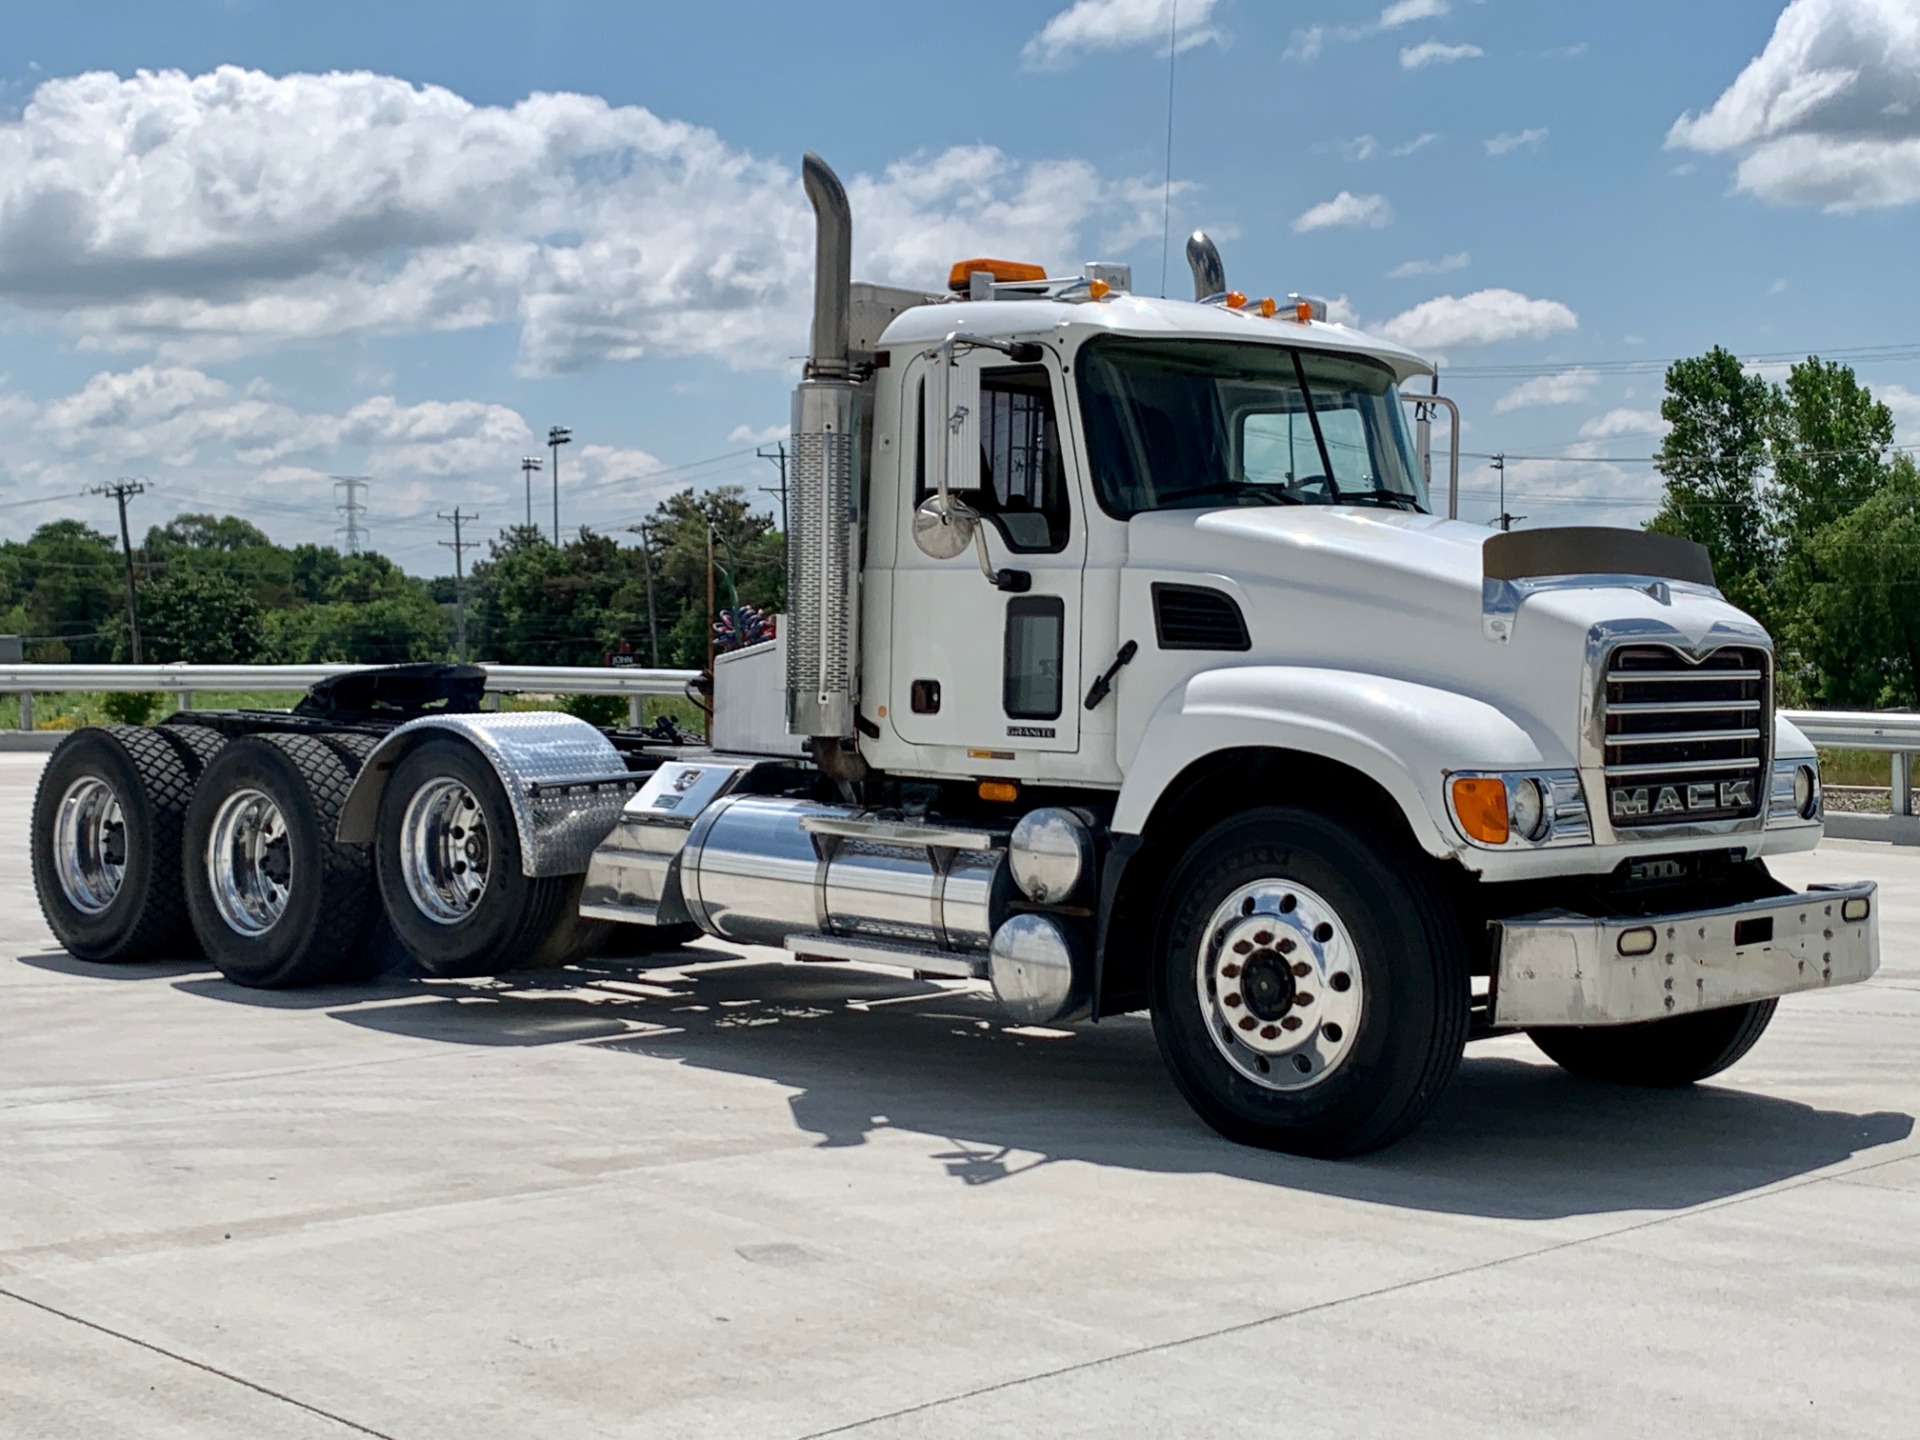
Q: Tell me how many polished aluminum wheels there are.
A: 4